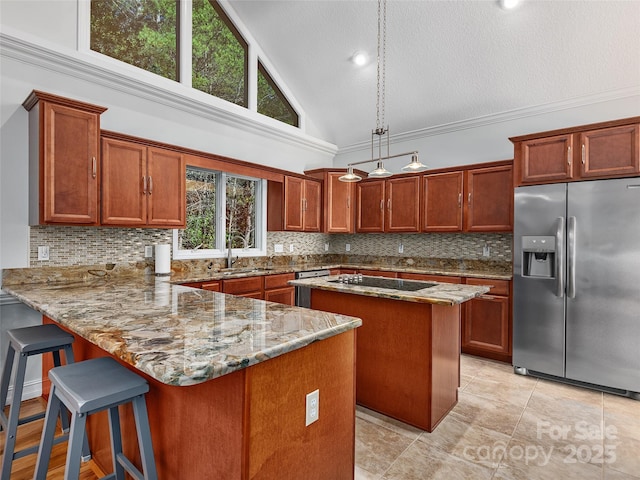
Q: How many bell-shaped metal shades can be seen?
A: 3